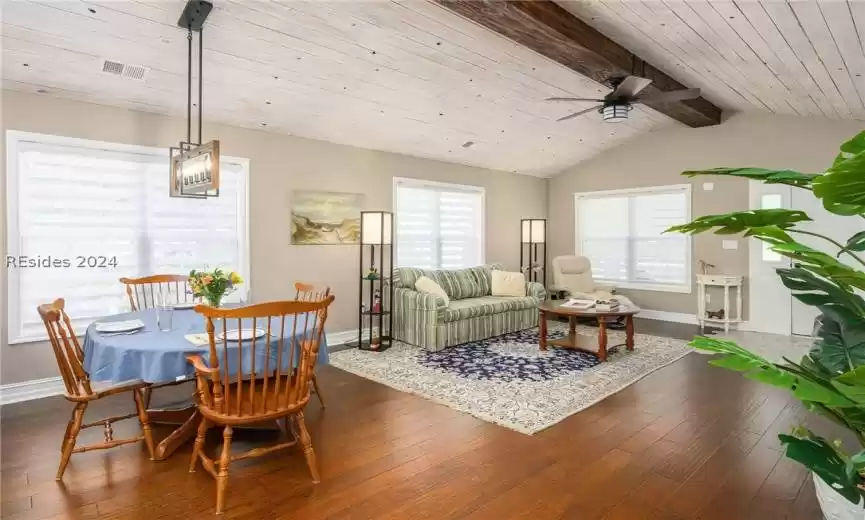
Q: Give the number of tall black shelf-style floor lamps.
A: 2